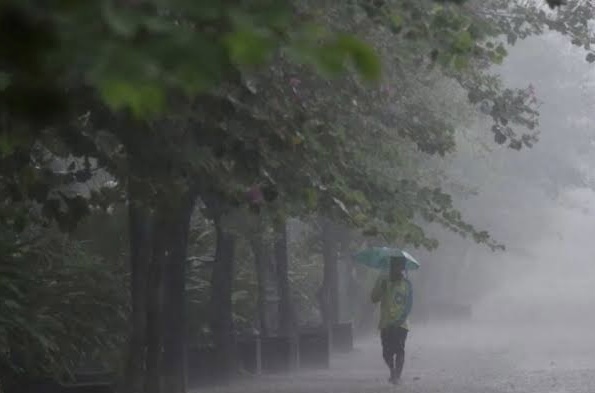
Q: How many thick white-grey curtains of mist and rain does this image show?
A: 1